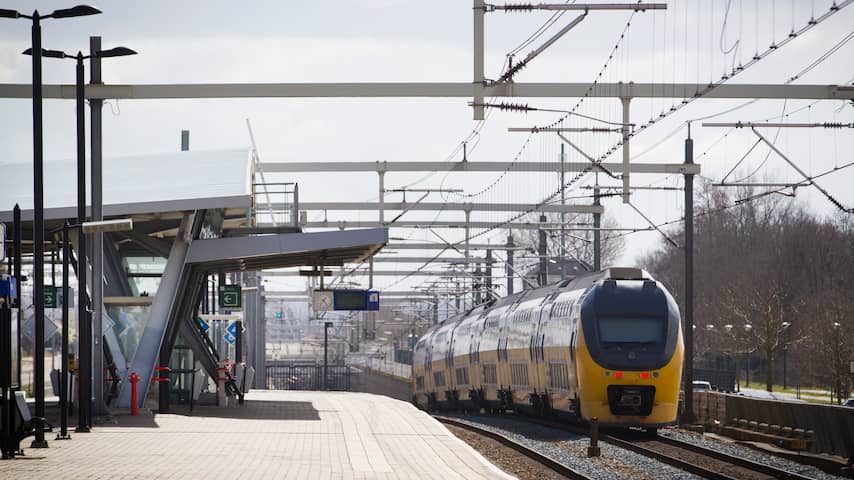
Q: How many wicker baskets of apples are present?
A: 0